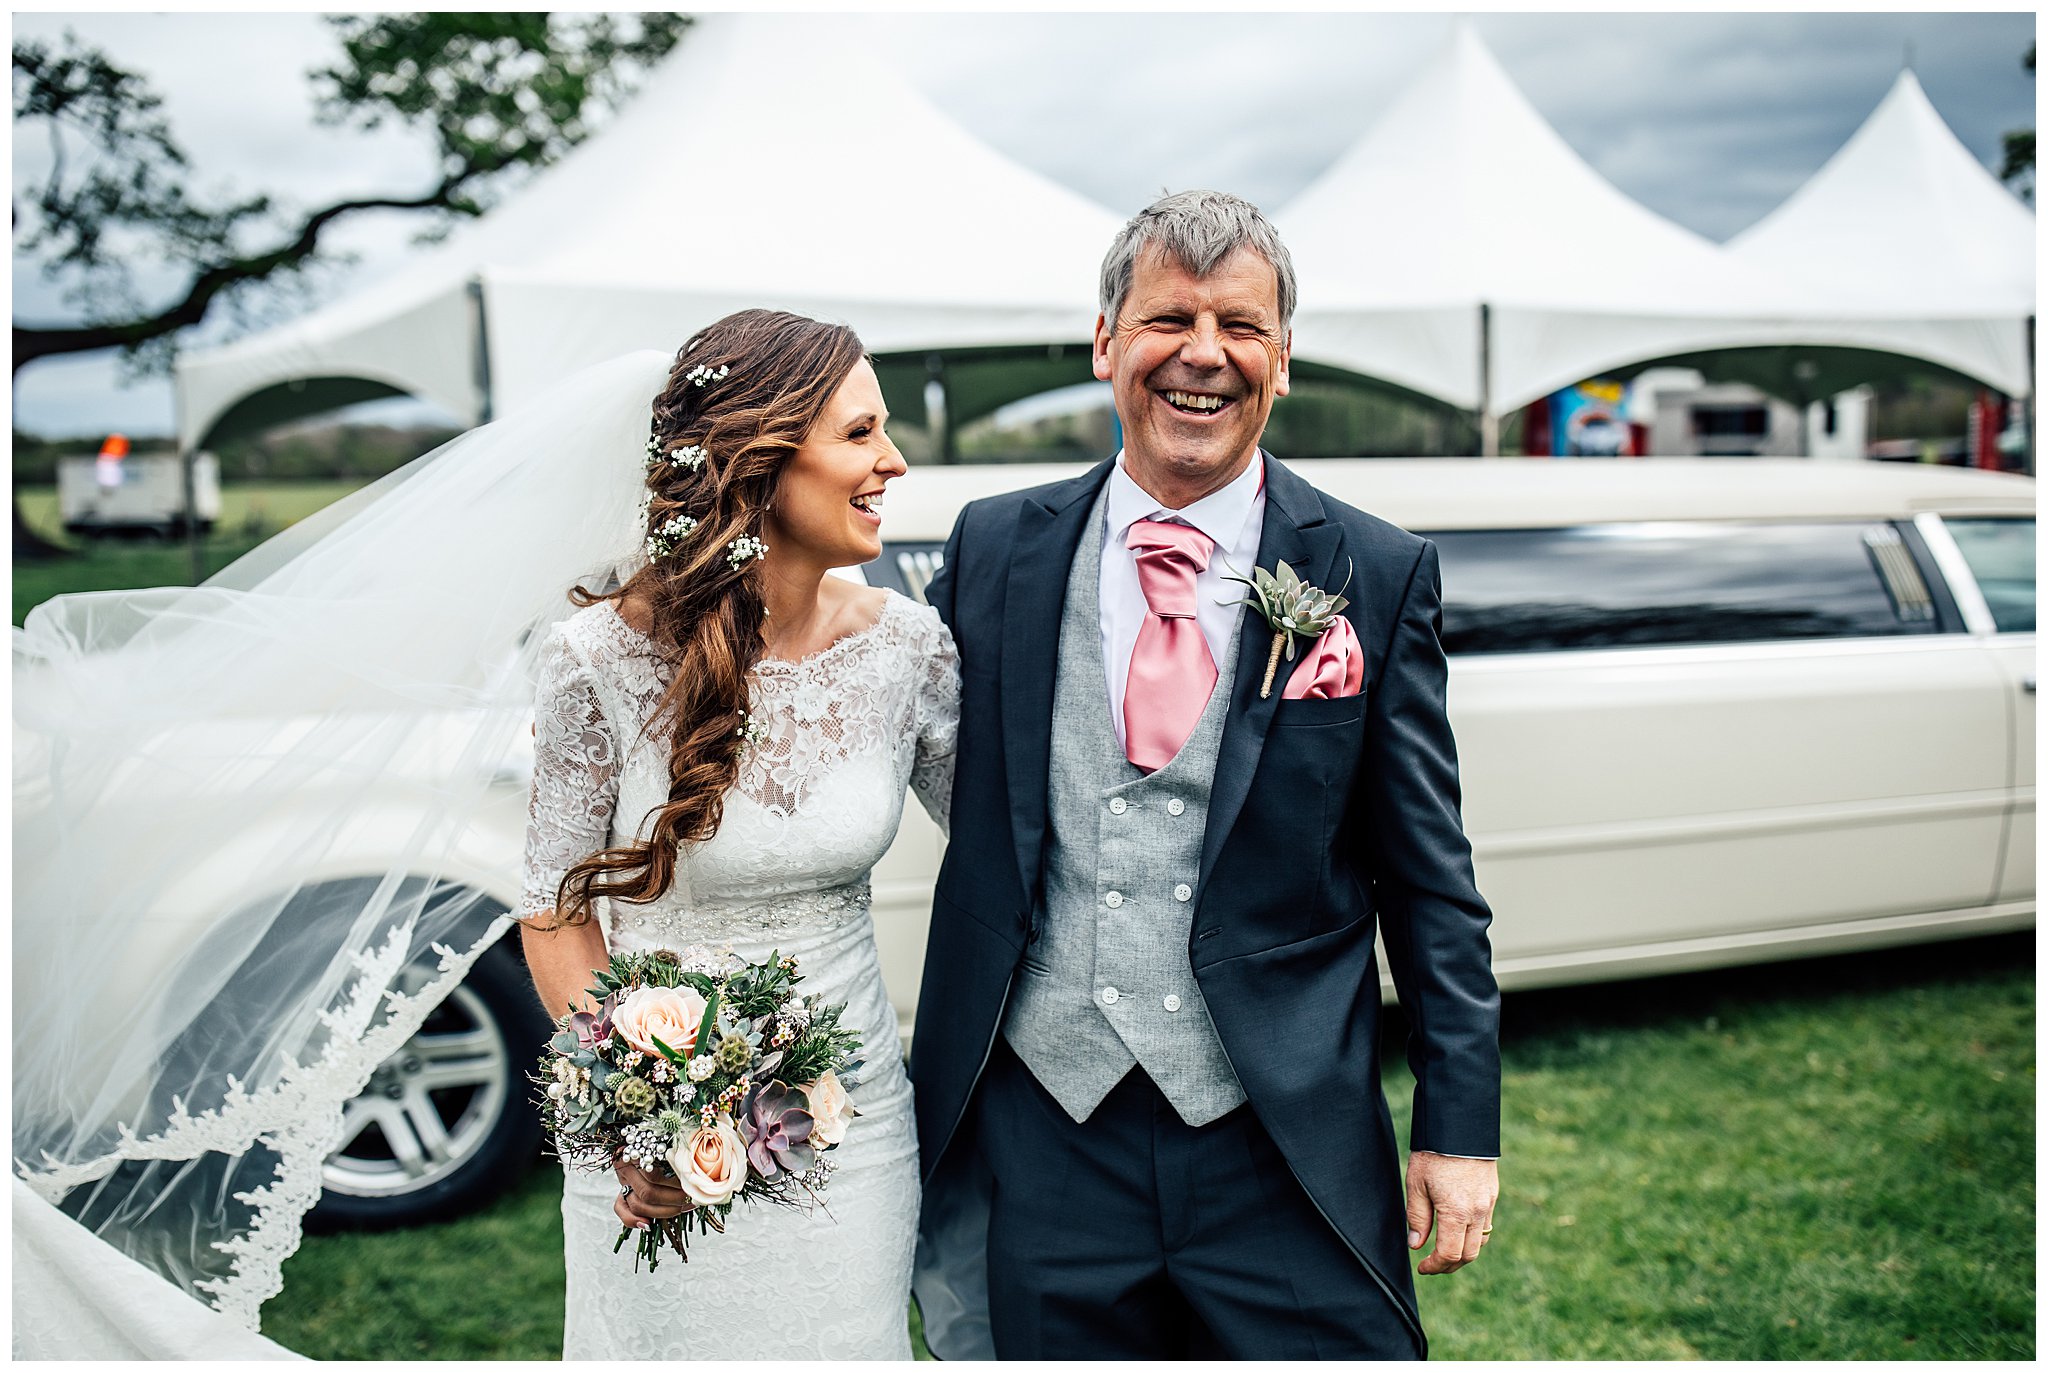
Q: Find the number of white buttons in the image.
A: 6